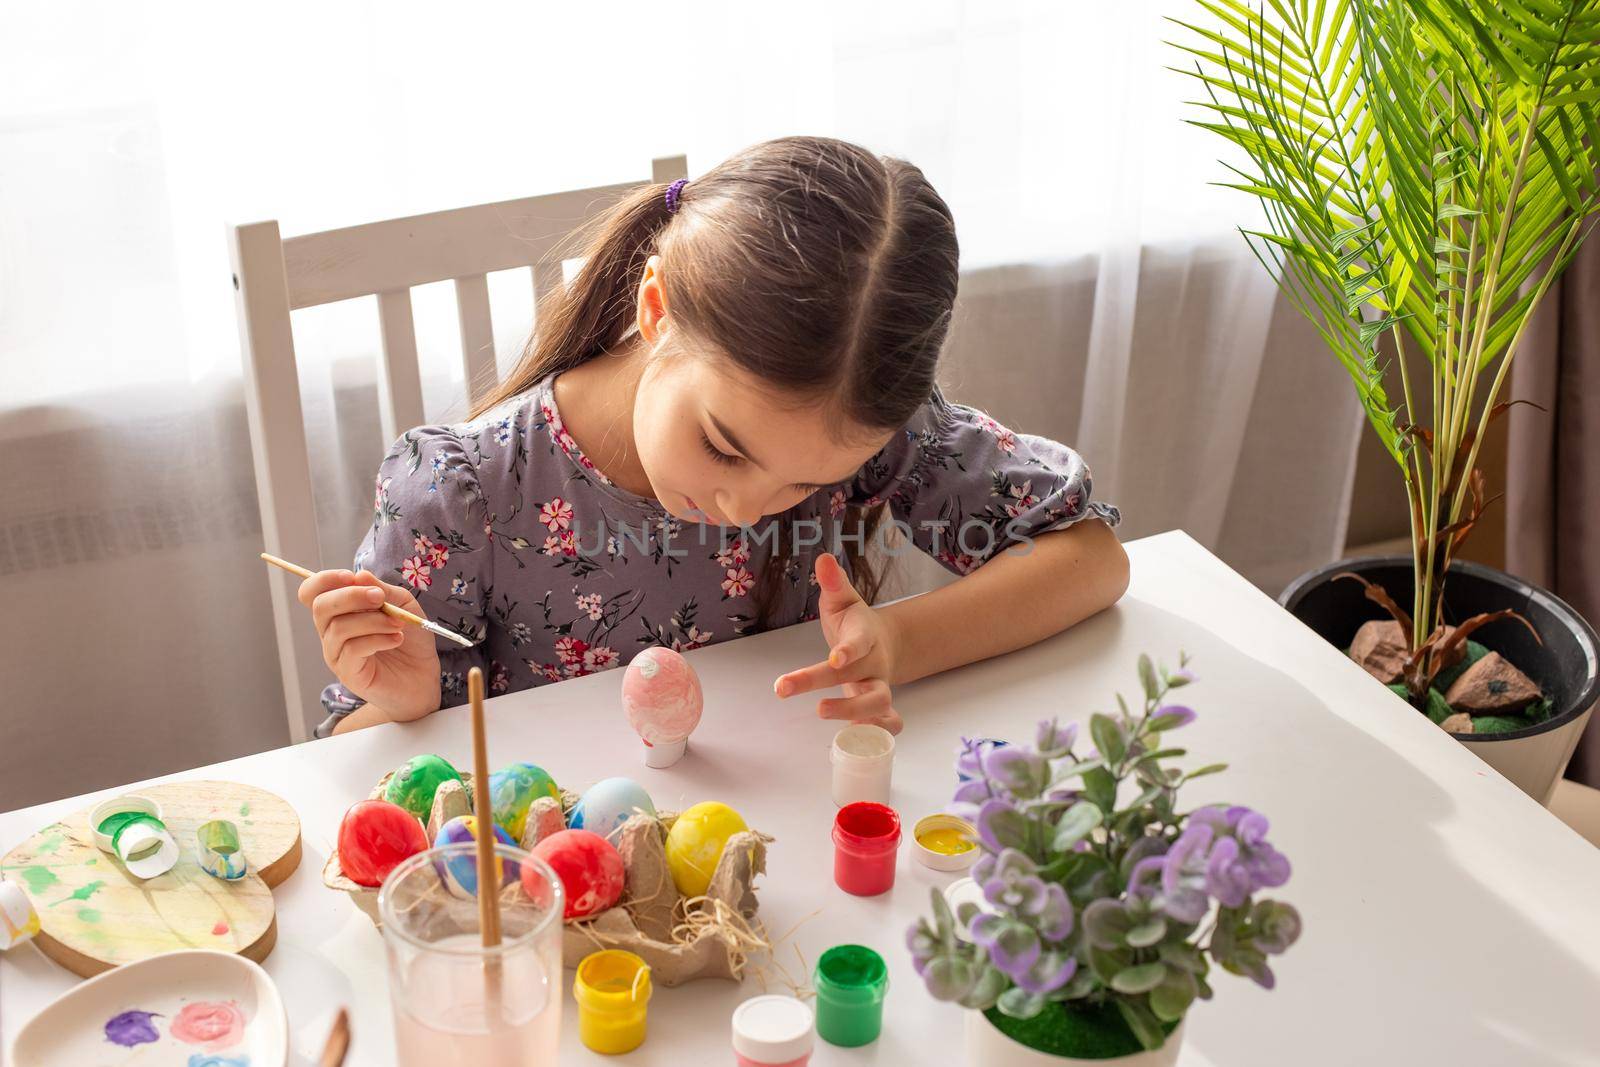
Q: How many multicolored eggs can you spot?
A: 2